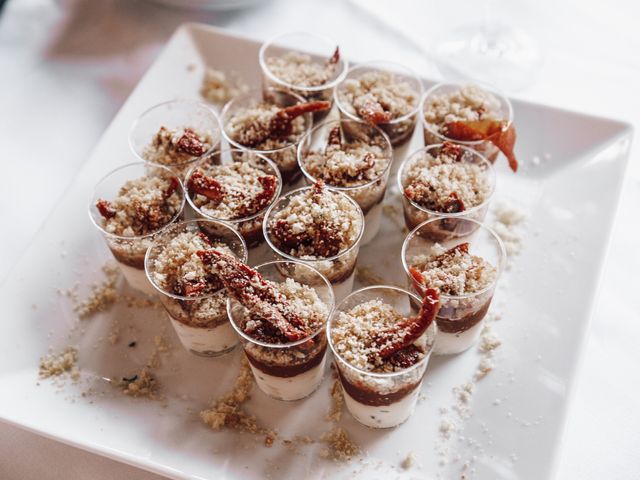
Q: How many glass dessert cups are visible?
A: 14